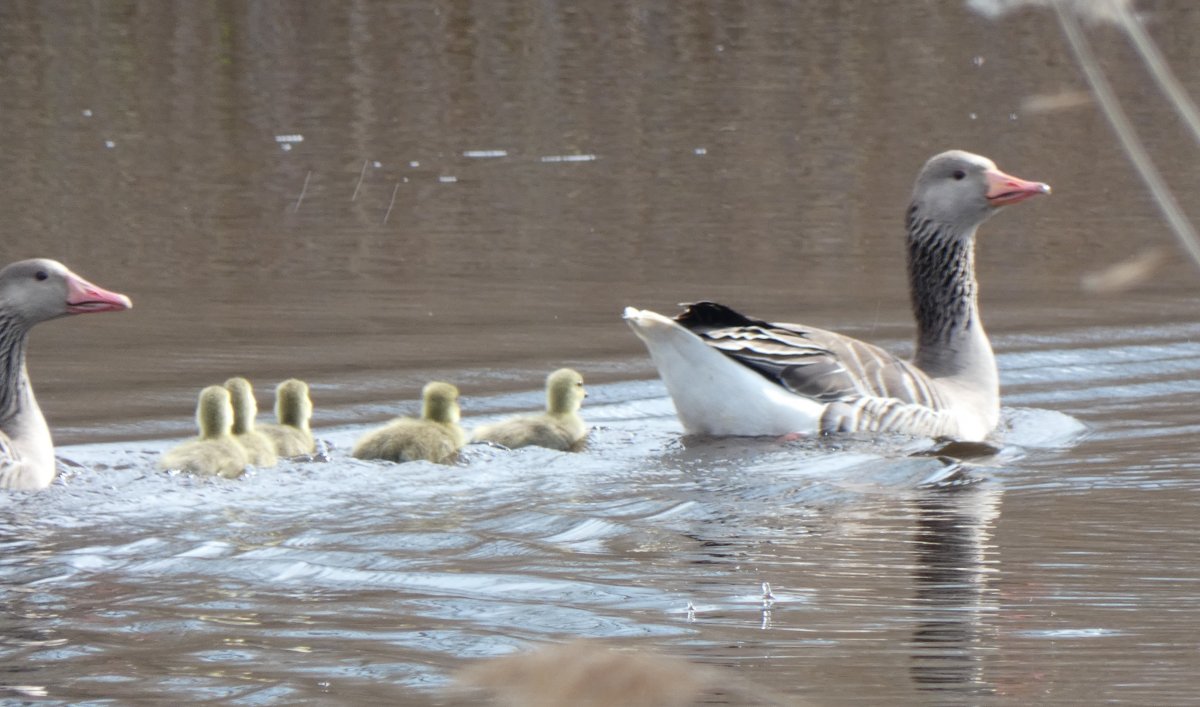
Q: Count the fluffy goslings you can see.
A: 5